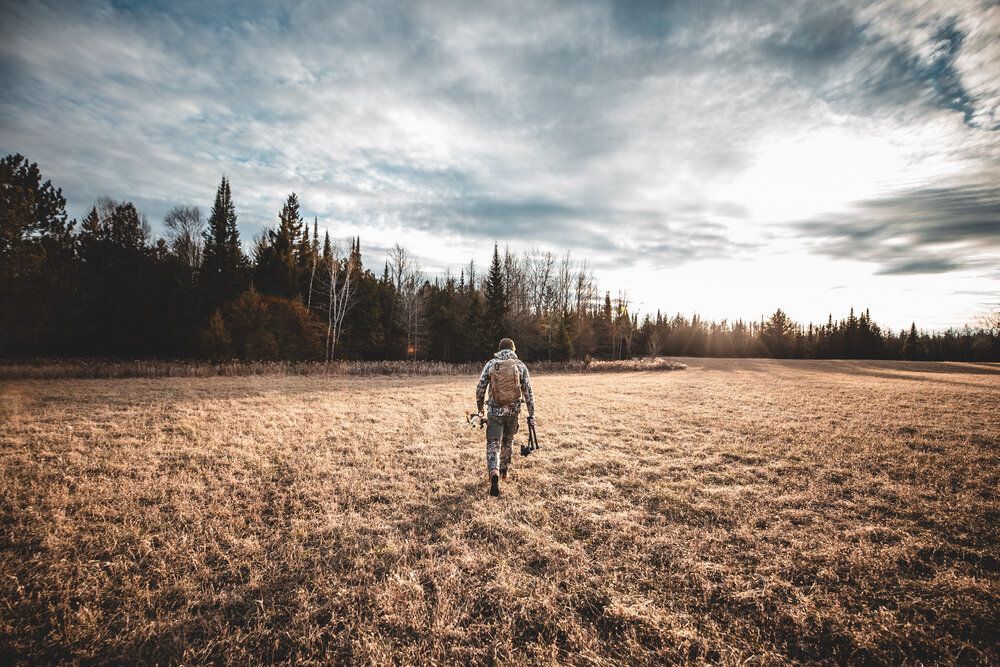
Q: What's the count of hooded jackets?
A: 1